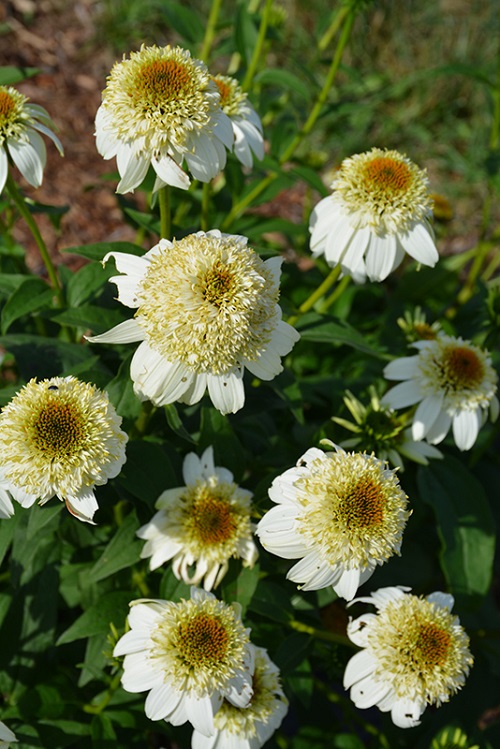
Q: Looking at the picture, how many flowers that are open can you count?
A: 12